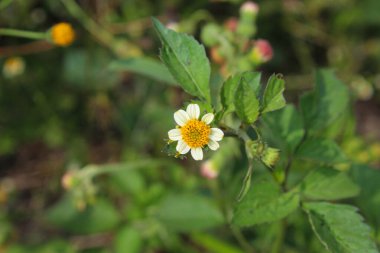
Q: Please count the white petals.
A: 8